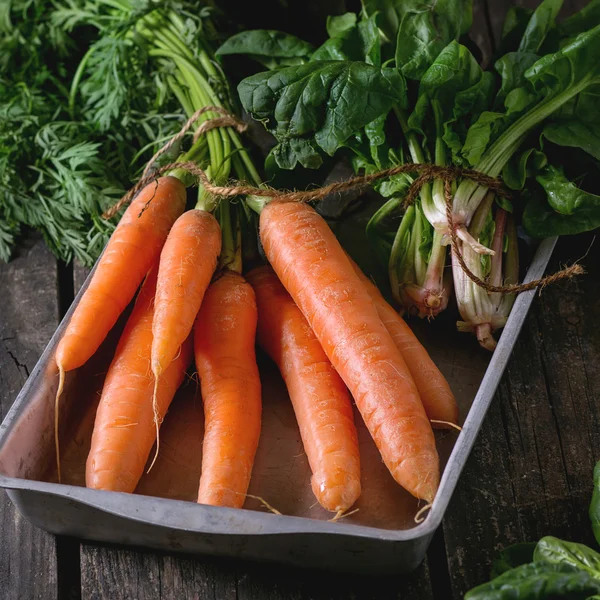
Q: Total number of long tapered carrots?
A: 7